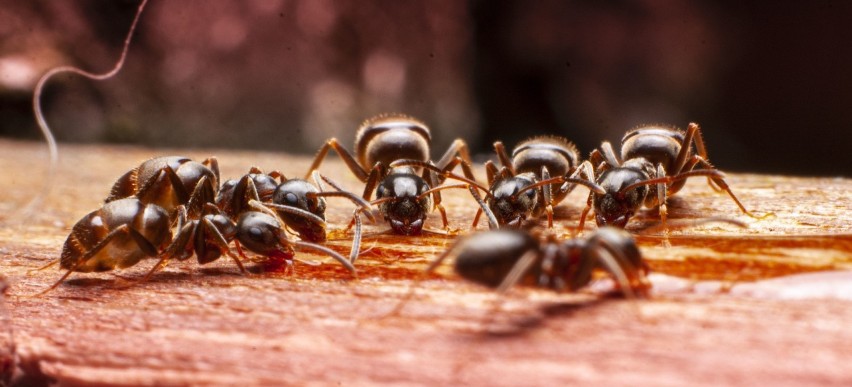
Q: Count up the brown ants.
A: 6